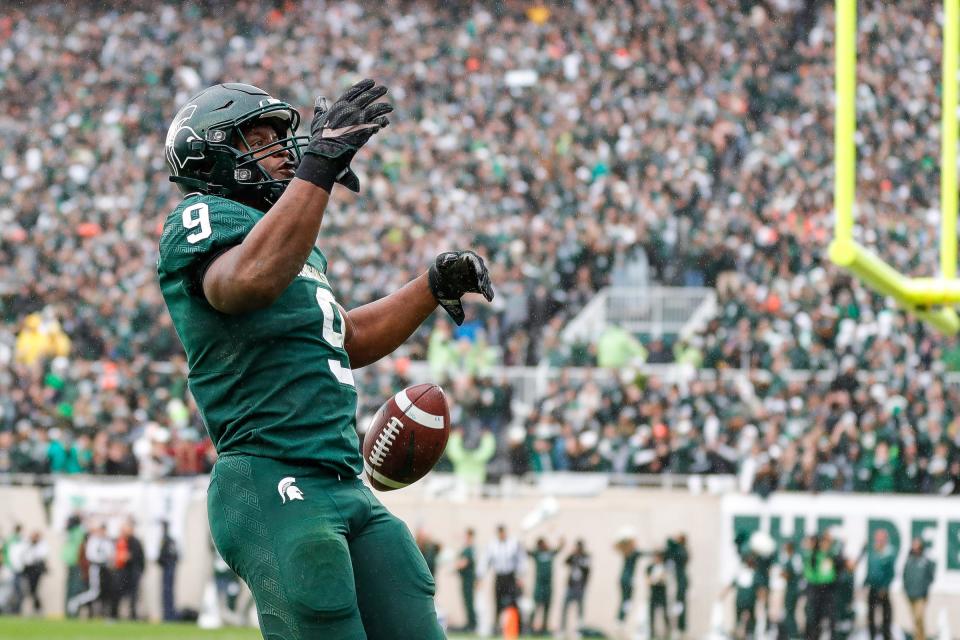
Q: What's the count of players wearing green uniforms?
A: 1